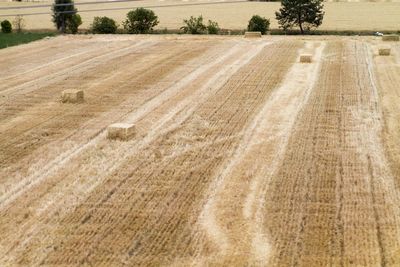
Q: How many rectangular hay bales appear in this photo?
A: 6